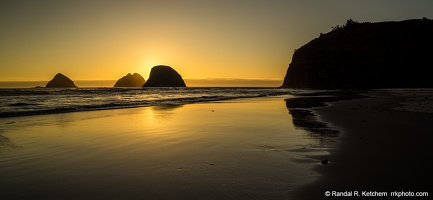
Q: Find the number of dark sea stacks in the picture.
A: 3